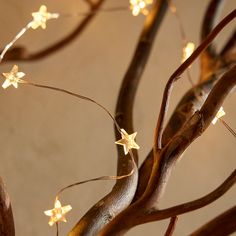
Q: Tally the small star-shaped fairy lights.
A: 7